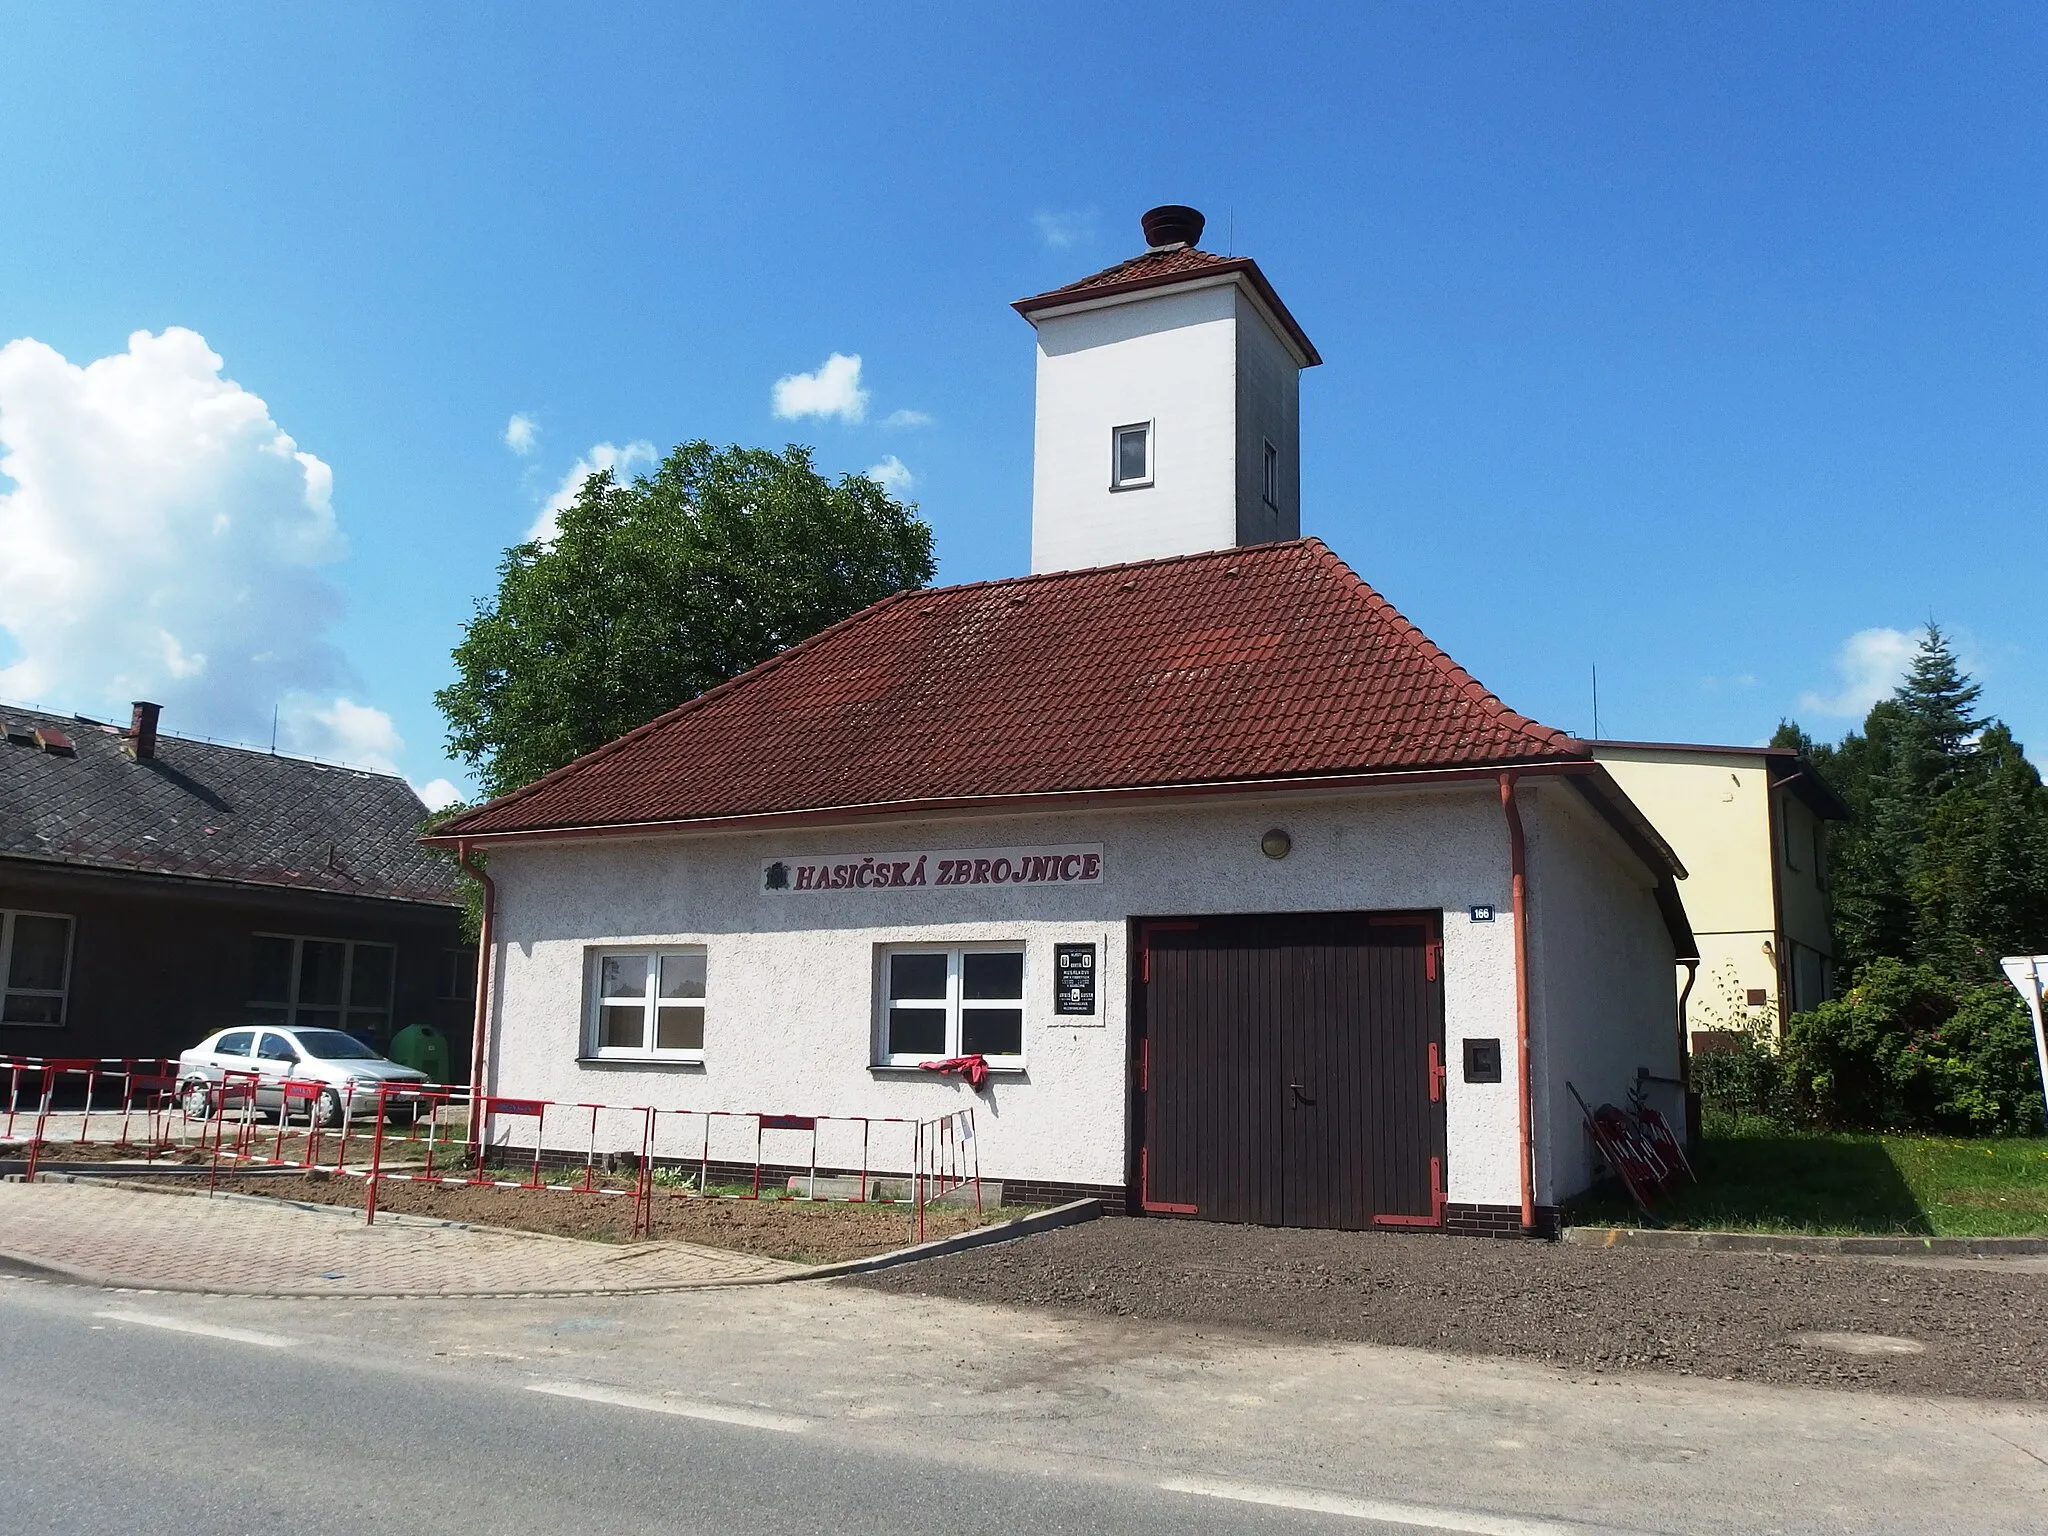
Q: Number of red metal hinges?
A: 6